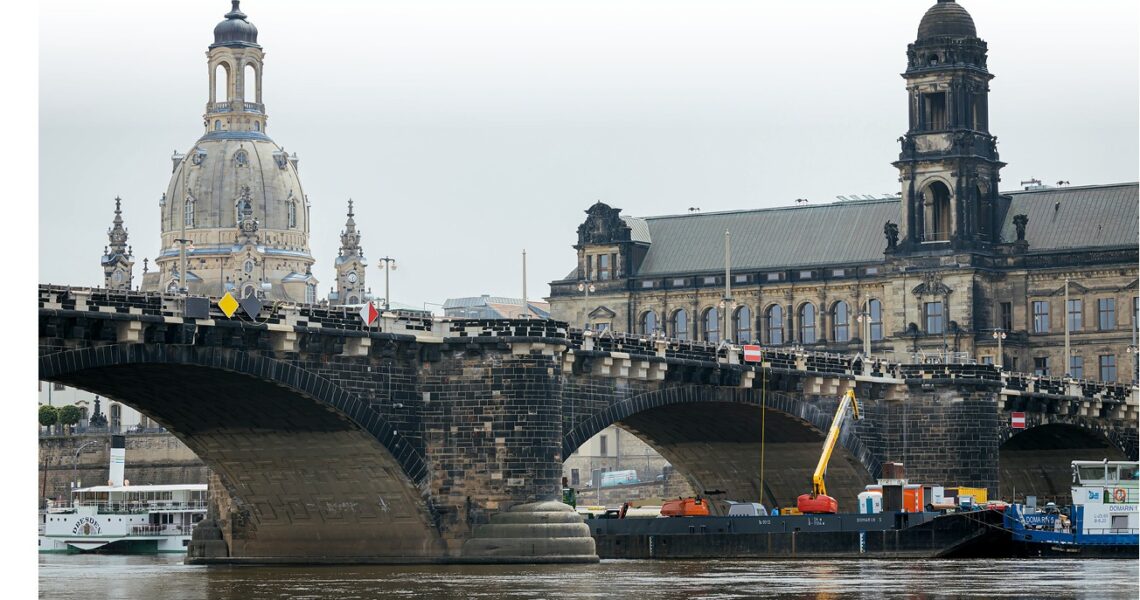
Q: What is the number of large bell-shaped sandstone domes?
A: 1